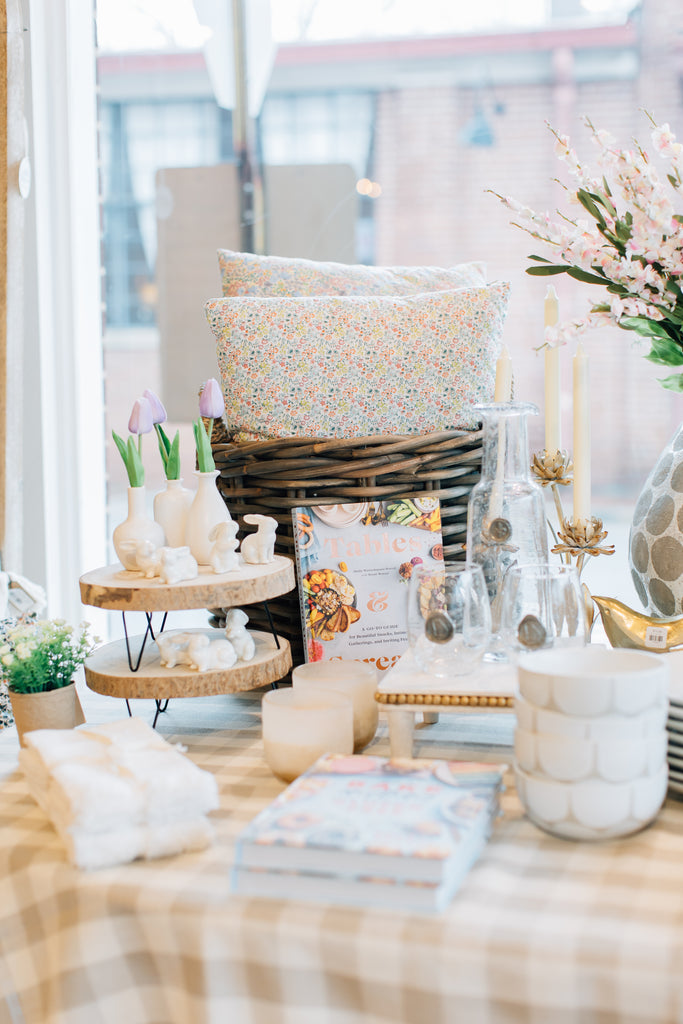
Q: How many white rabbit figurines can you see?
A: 7